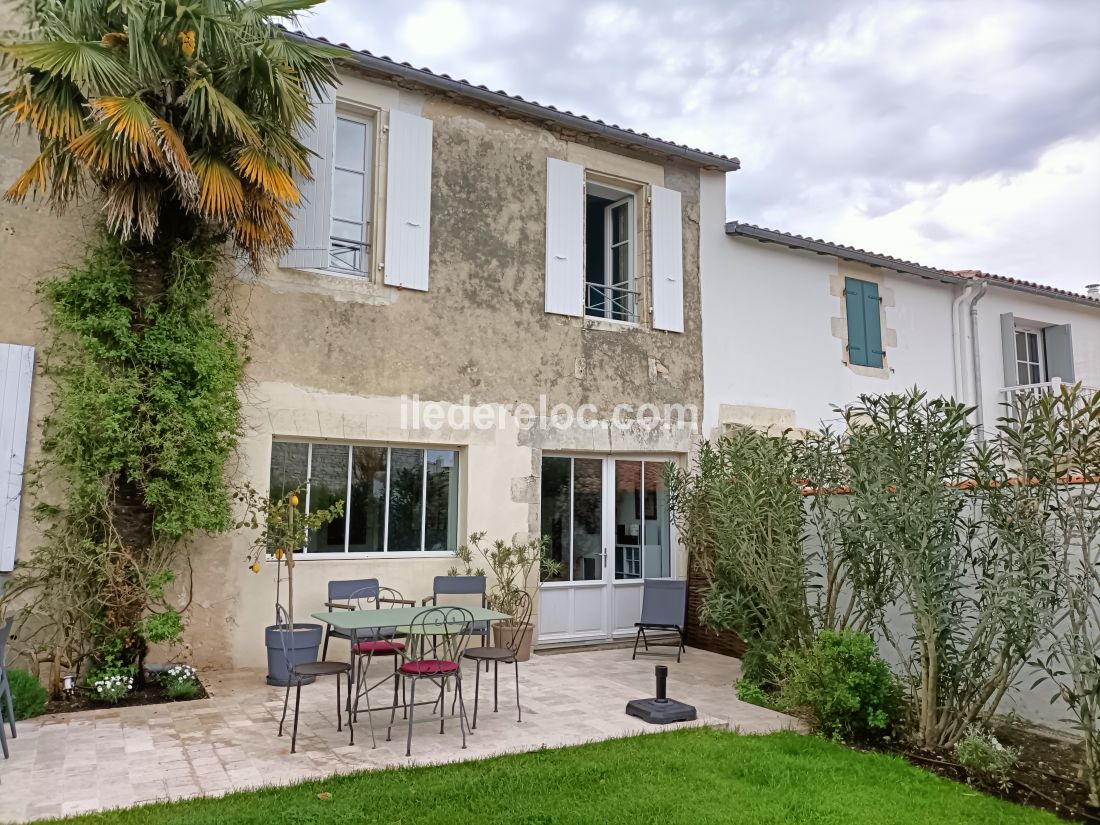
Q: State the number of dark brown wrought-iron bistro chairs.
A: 4